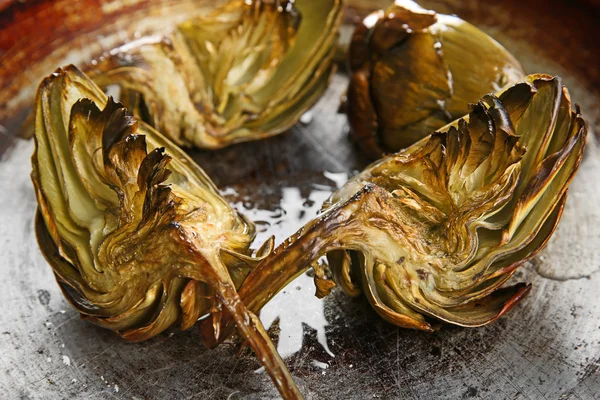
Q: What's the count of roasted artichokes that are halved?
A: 3